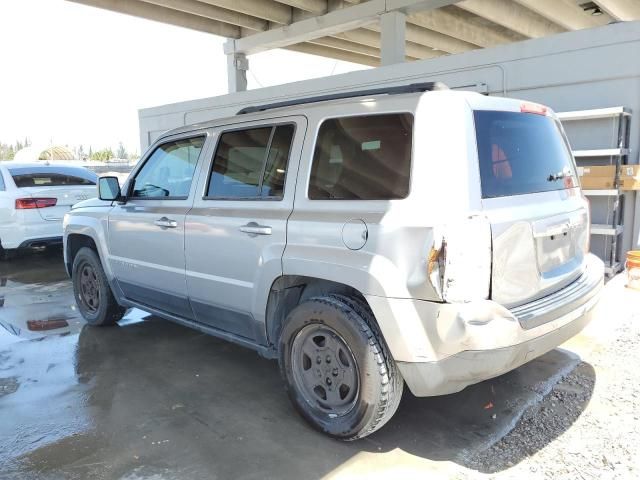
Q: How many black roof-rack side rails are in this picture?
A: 1